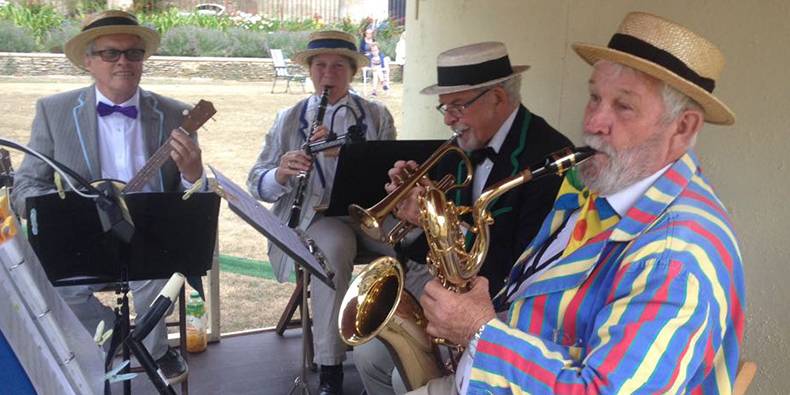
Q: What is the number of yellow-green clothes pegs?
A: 3